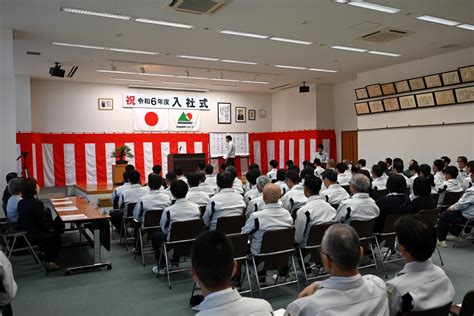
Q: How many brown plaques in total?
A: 15